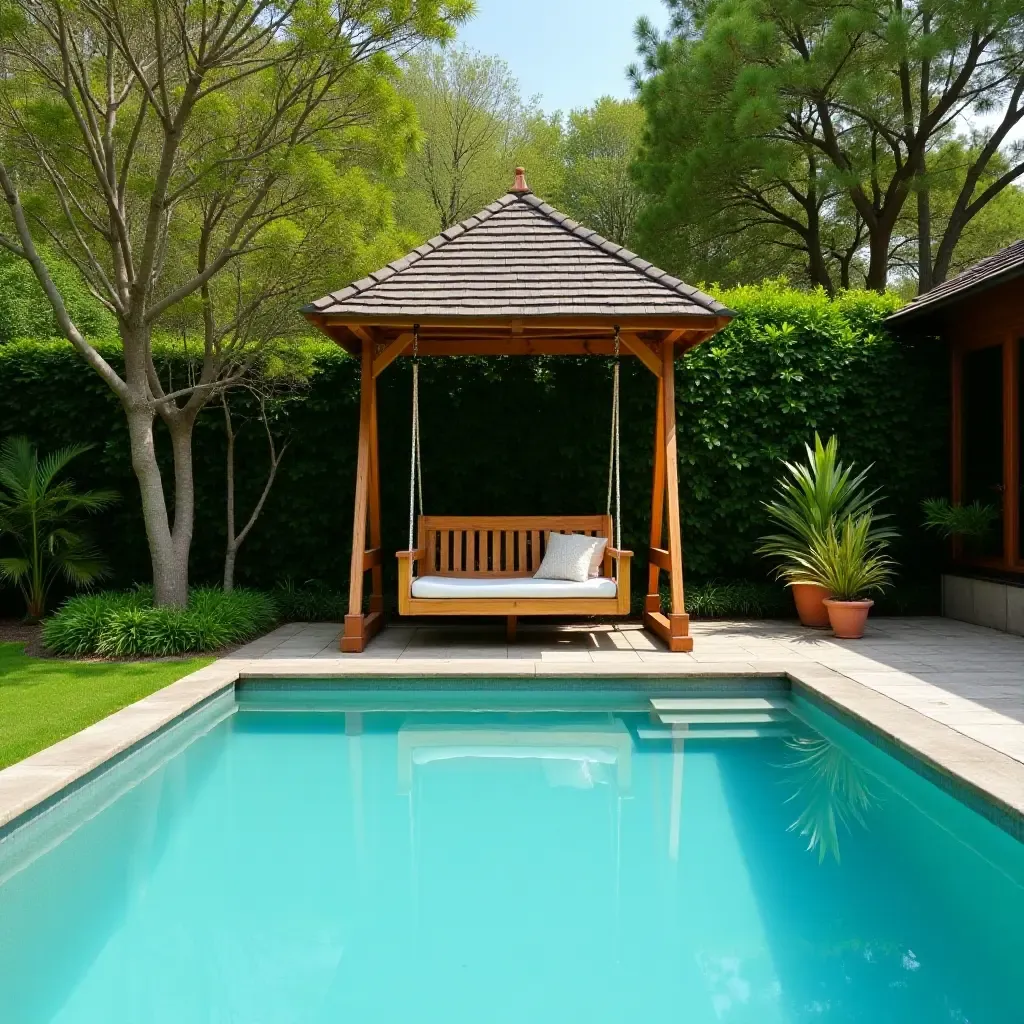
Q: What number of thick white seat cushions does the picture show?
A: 1